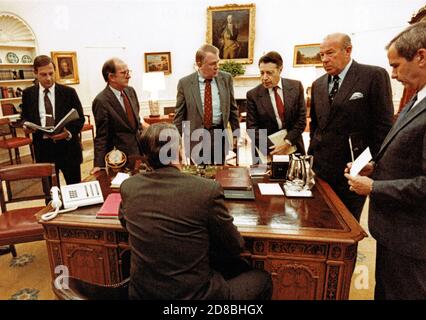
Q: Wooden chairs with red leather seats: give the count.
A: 3